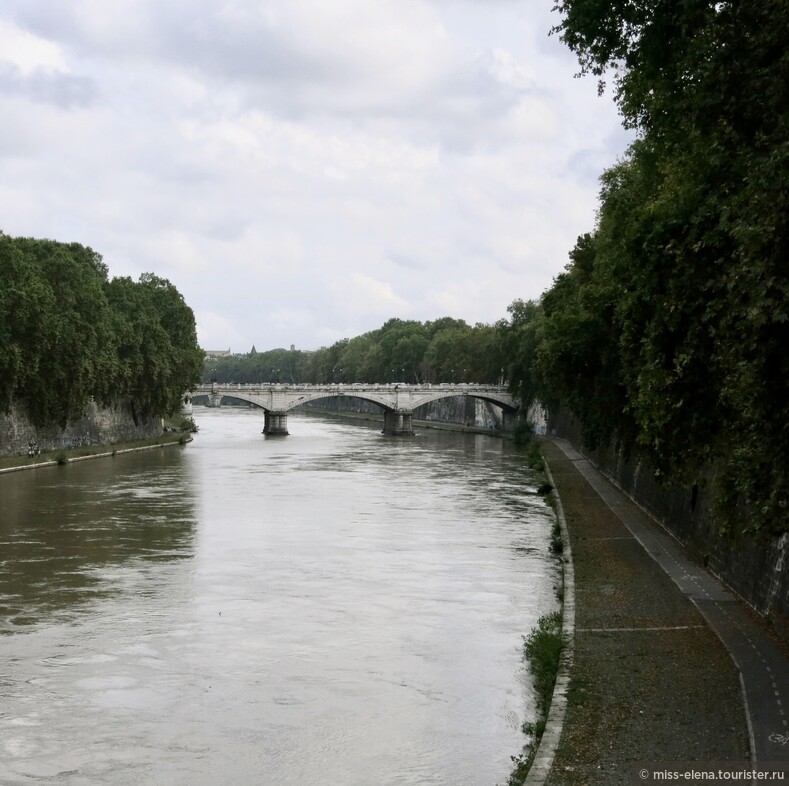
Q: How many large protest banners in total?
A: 0